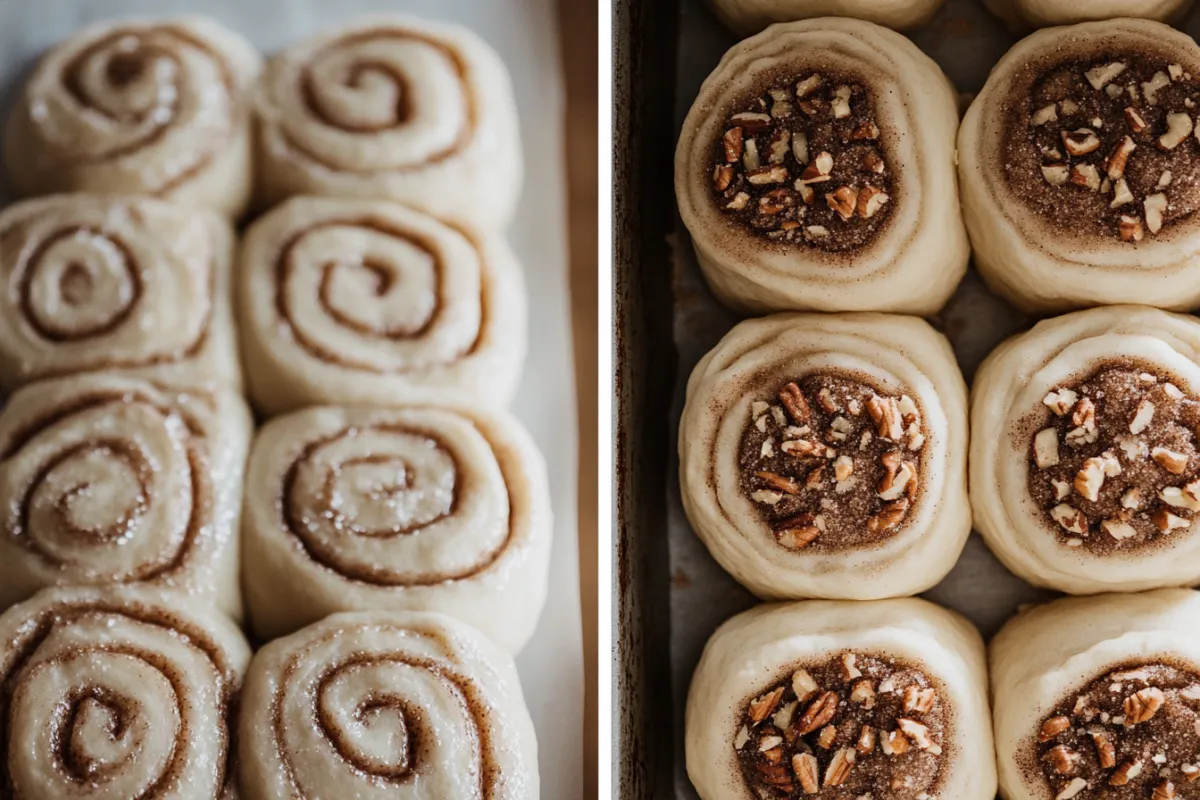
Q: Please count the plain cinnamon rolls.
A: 8